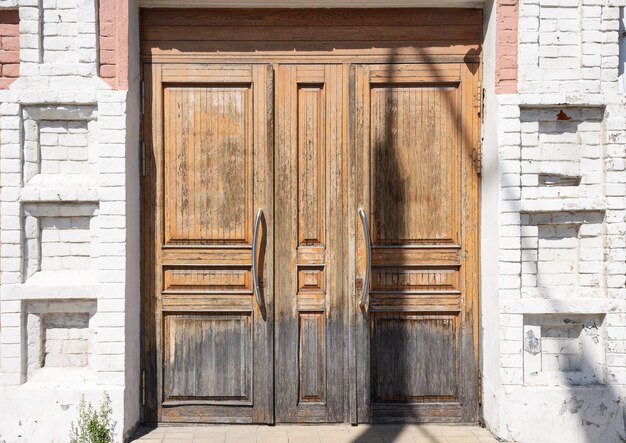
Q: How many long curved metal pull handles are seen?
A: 2